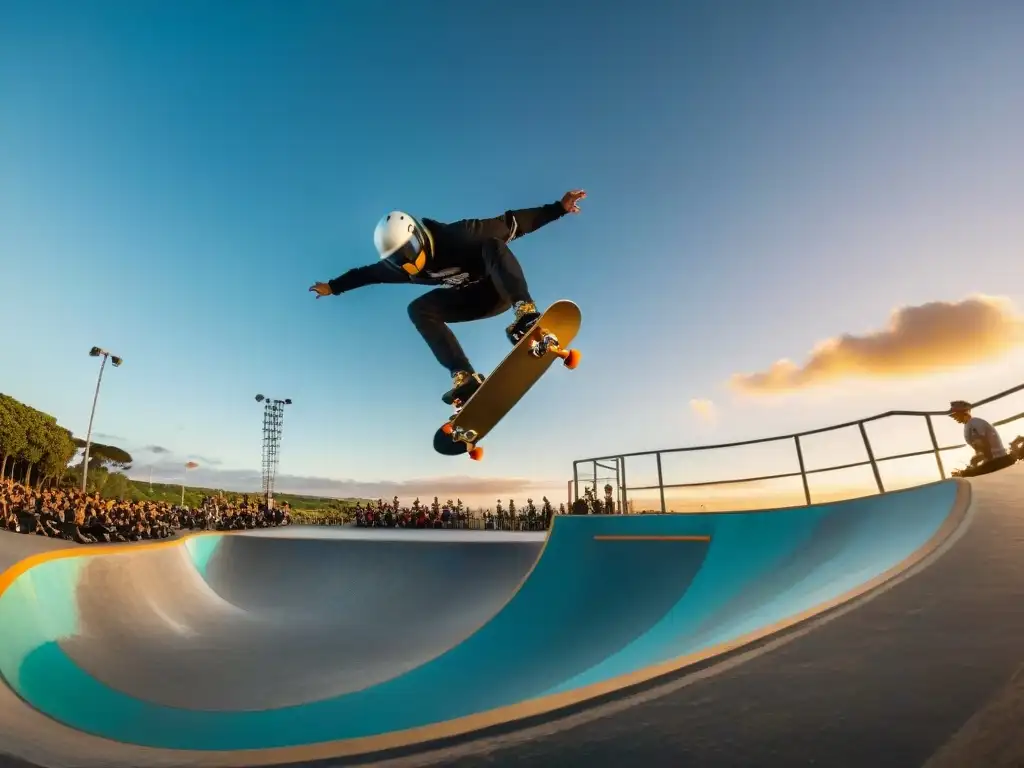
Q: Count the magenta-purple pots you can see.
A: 0